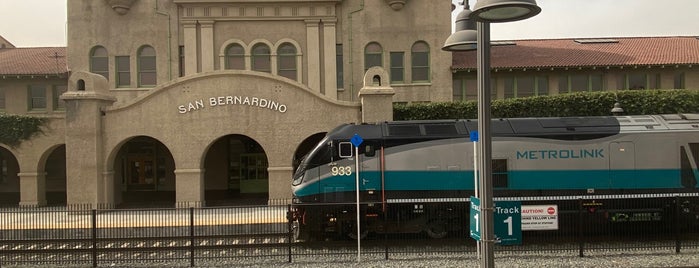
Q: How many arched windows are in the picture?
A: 7